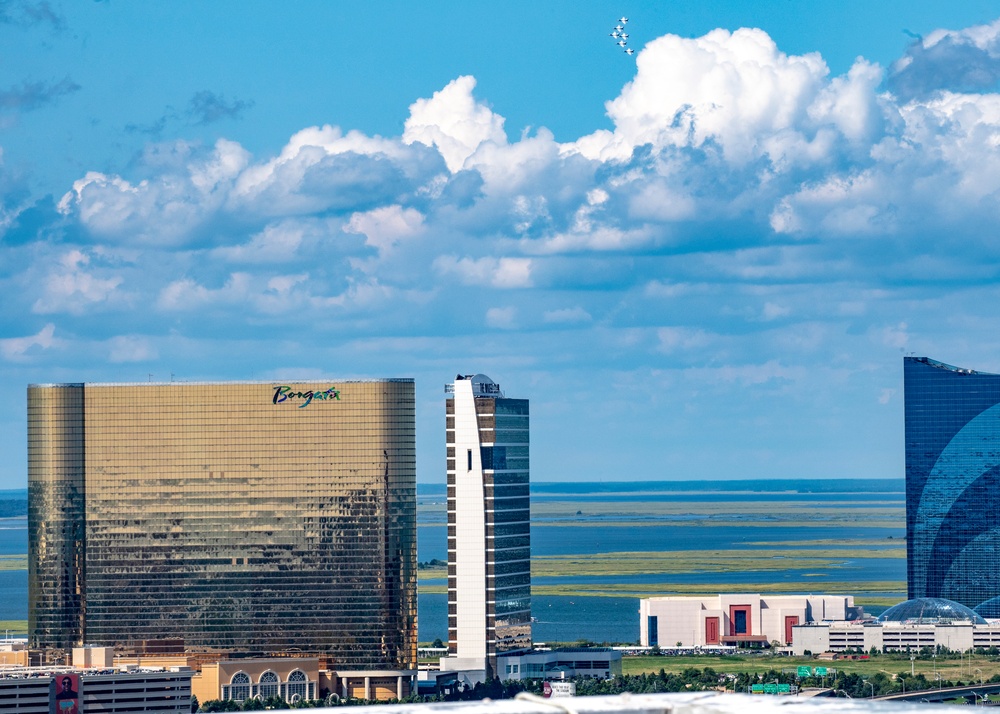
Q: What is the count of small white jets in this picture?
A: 6